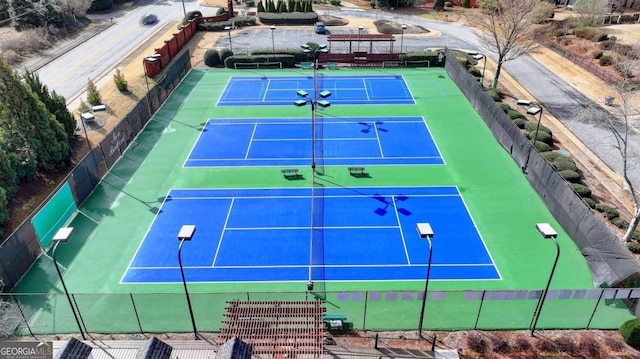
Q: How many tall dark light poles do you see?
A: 14